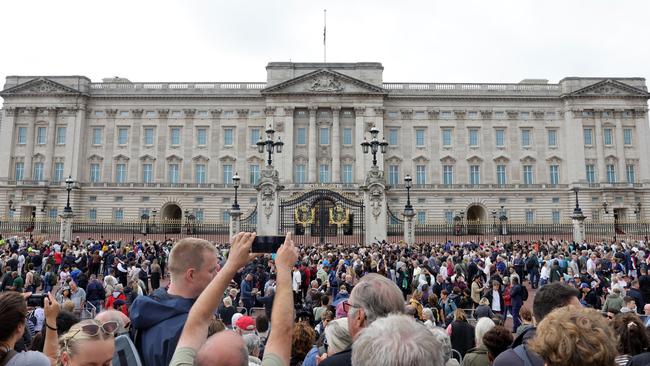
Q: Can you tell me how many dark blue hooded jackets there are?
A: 1